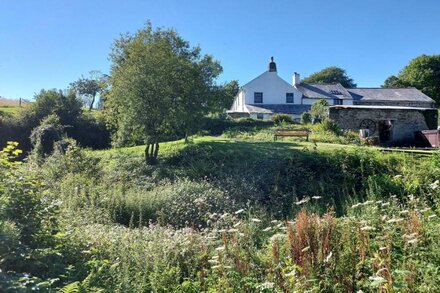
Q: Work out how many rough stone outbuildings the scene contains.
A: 1